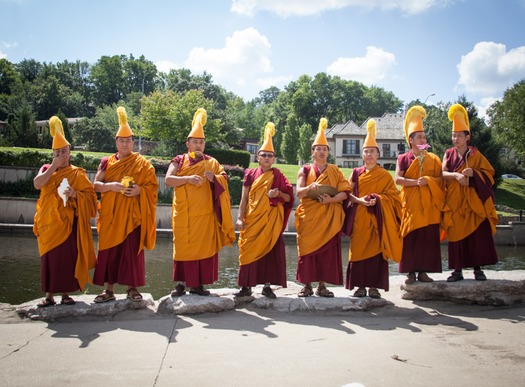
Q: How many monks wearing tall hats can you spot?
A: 8